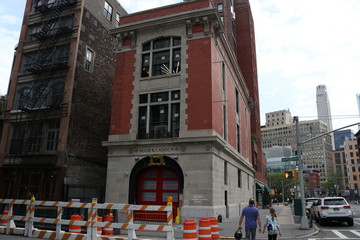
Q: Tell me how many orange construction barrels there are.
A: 7